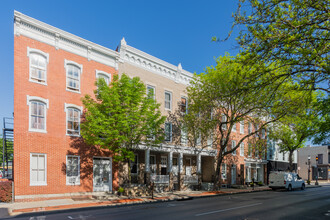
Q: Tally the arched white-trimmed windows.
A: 5